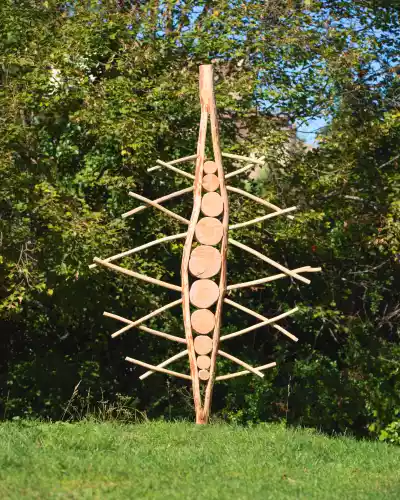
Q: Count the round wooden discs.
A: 10